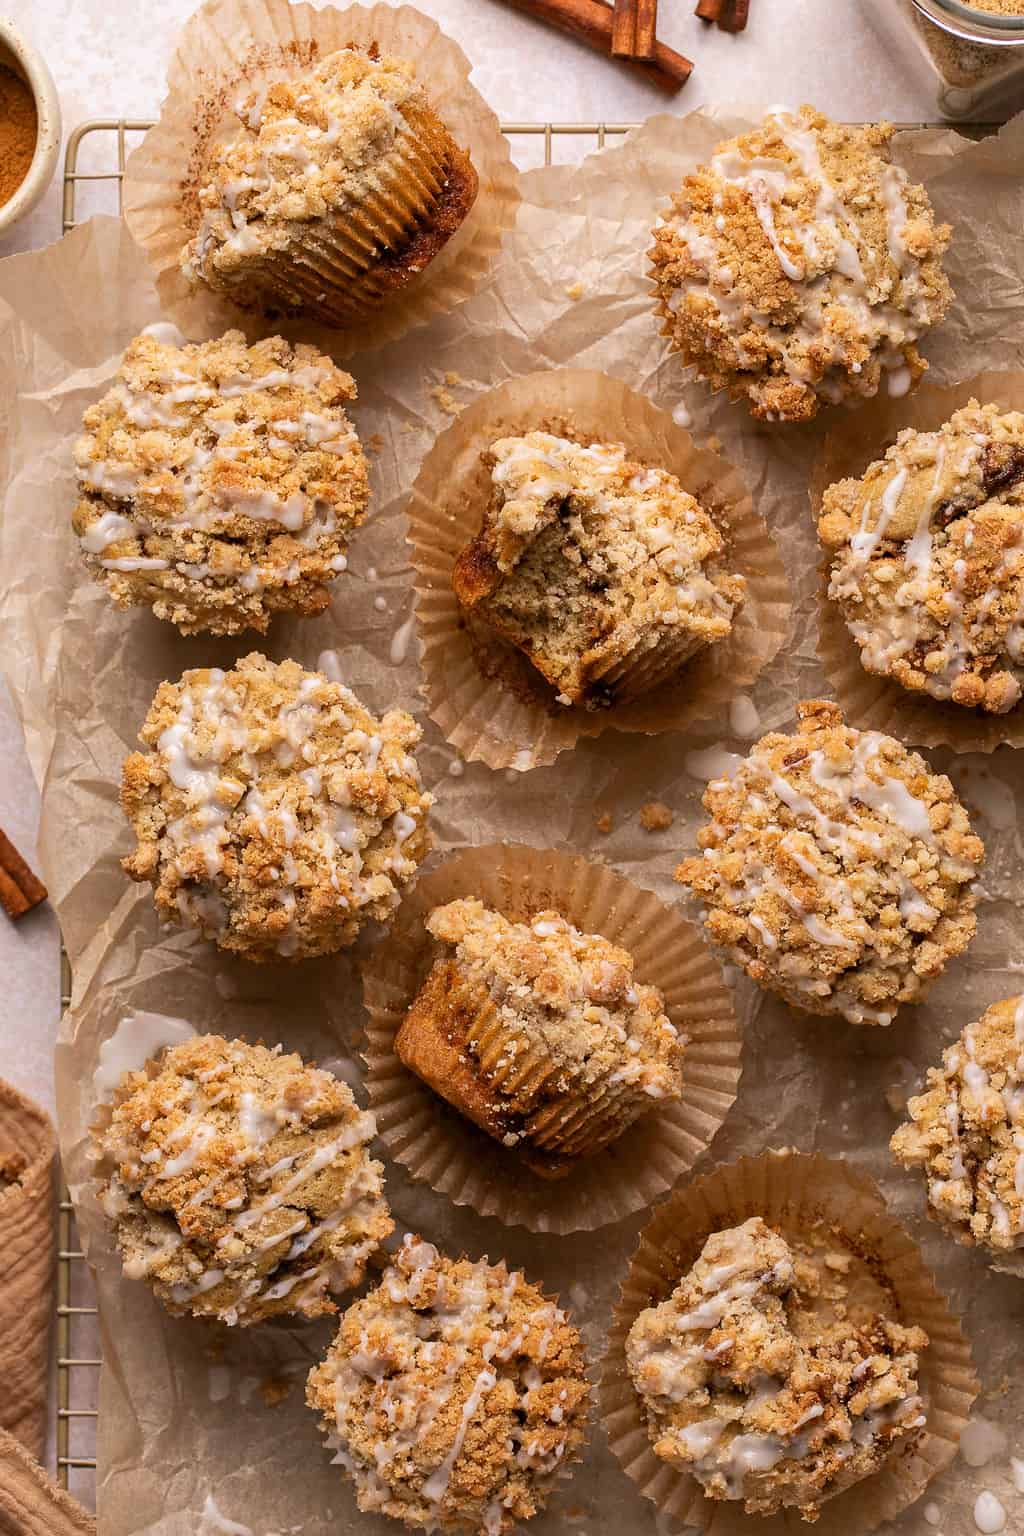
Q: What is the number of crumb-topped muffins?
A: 12